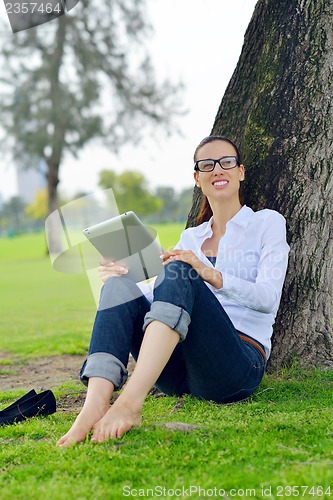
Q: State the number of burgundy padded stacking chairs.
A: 0